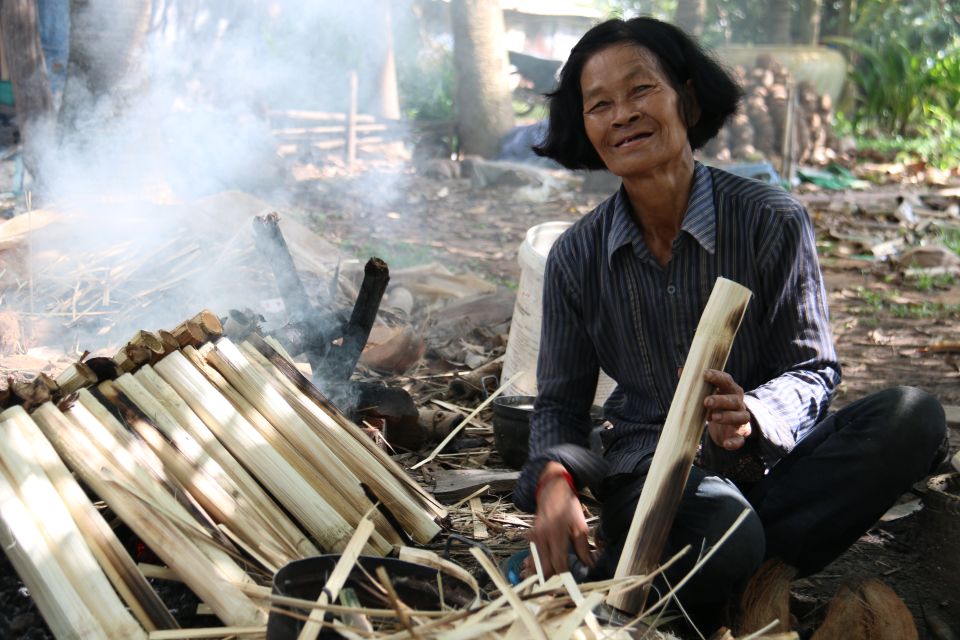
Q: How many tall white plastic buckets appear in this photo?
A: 1